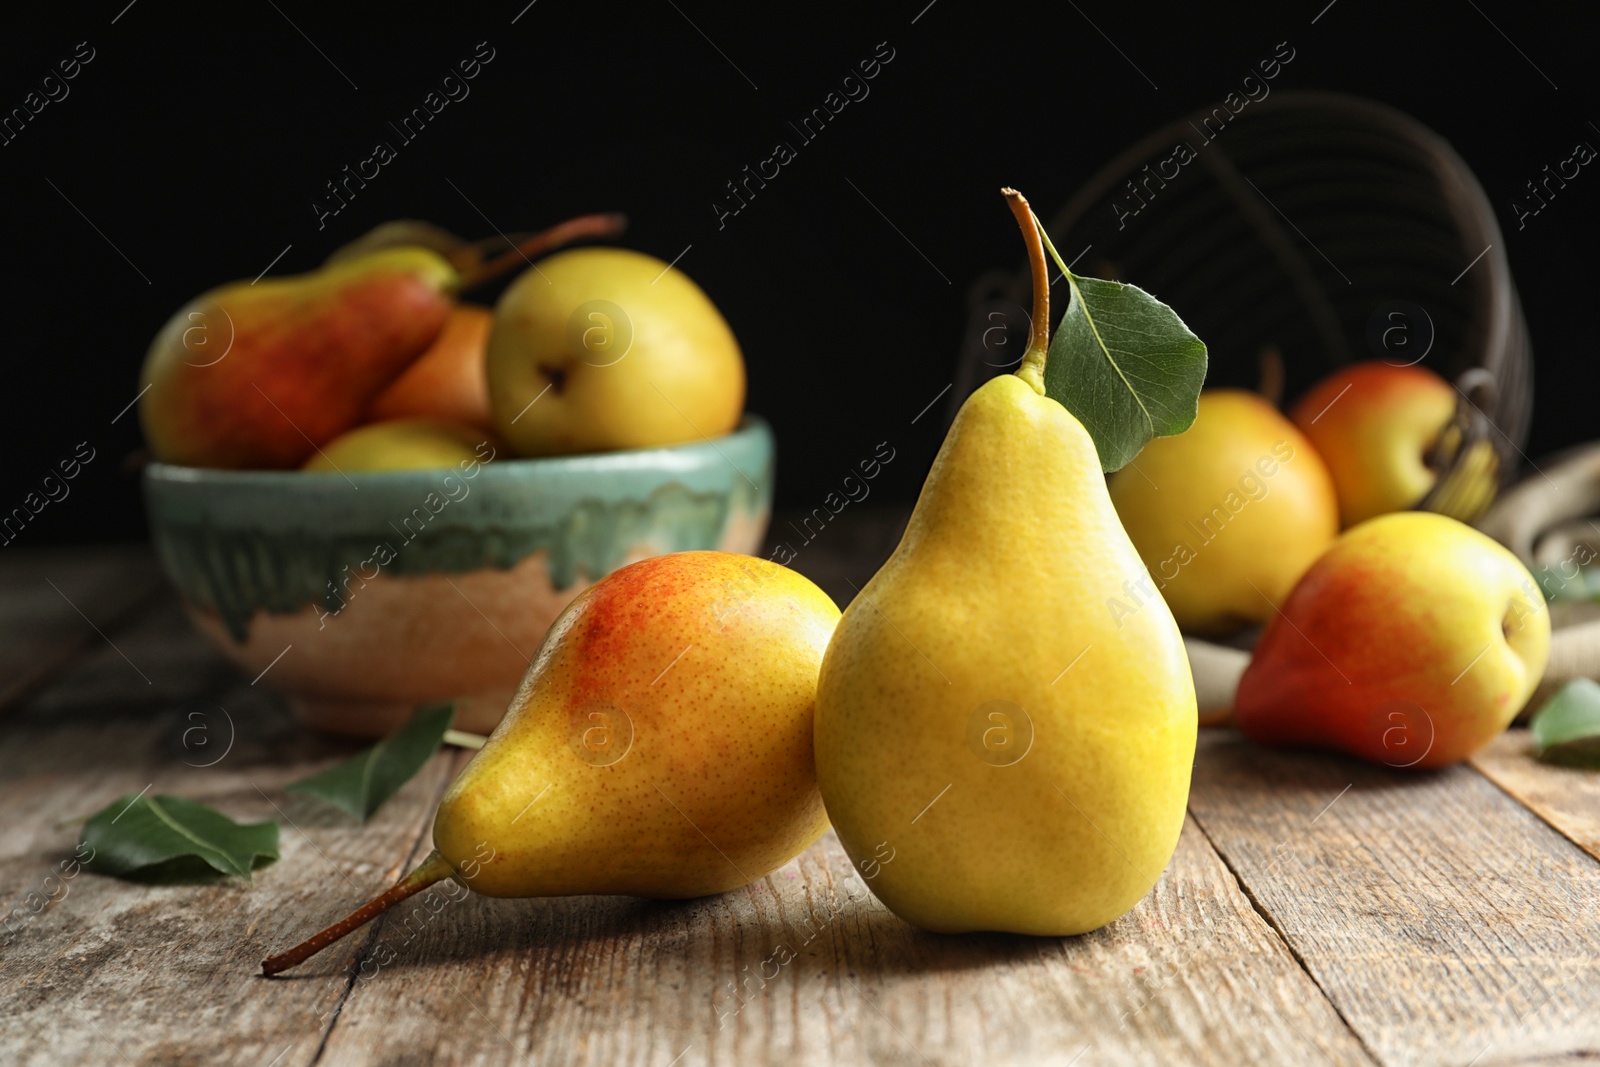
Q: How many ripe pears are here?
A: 9